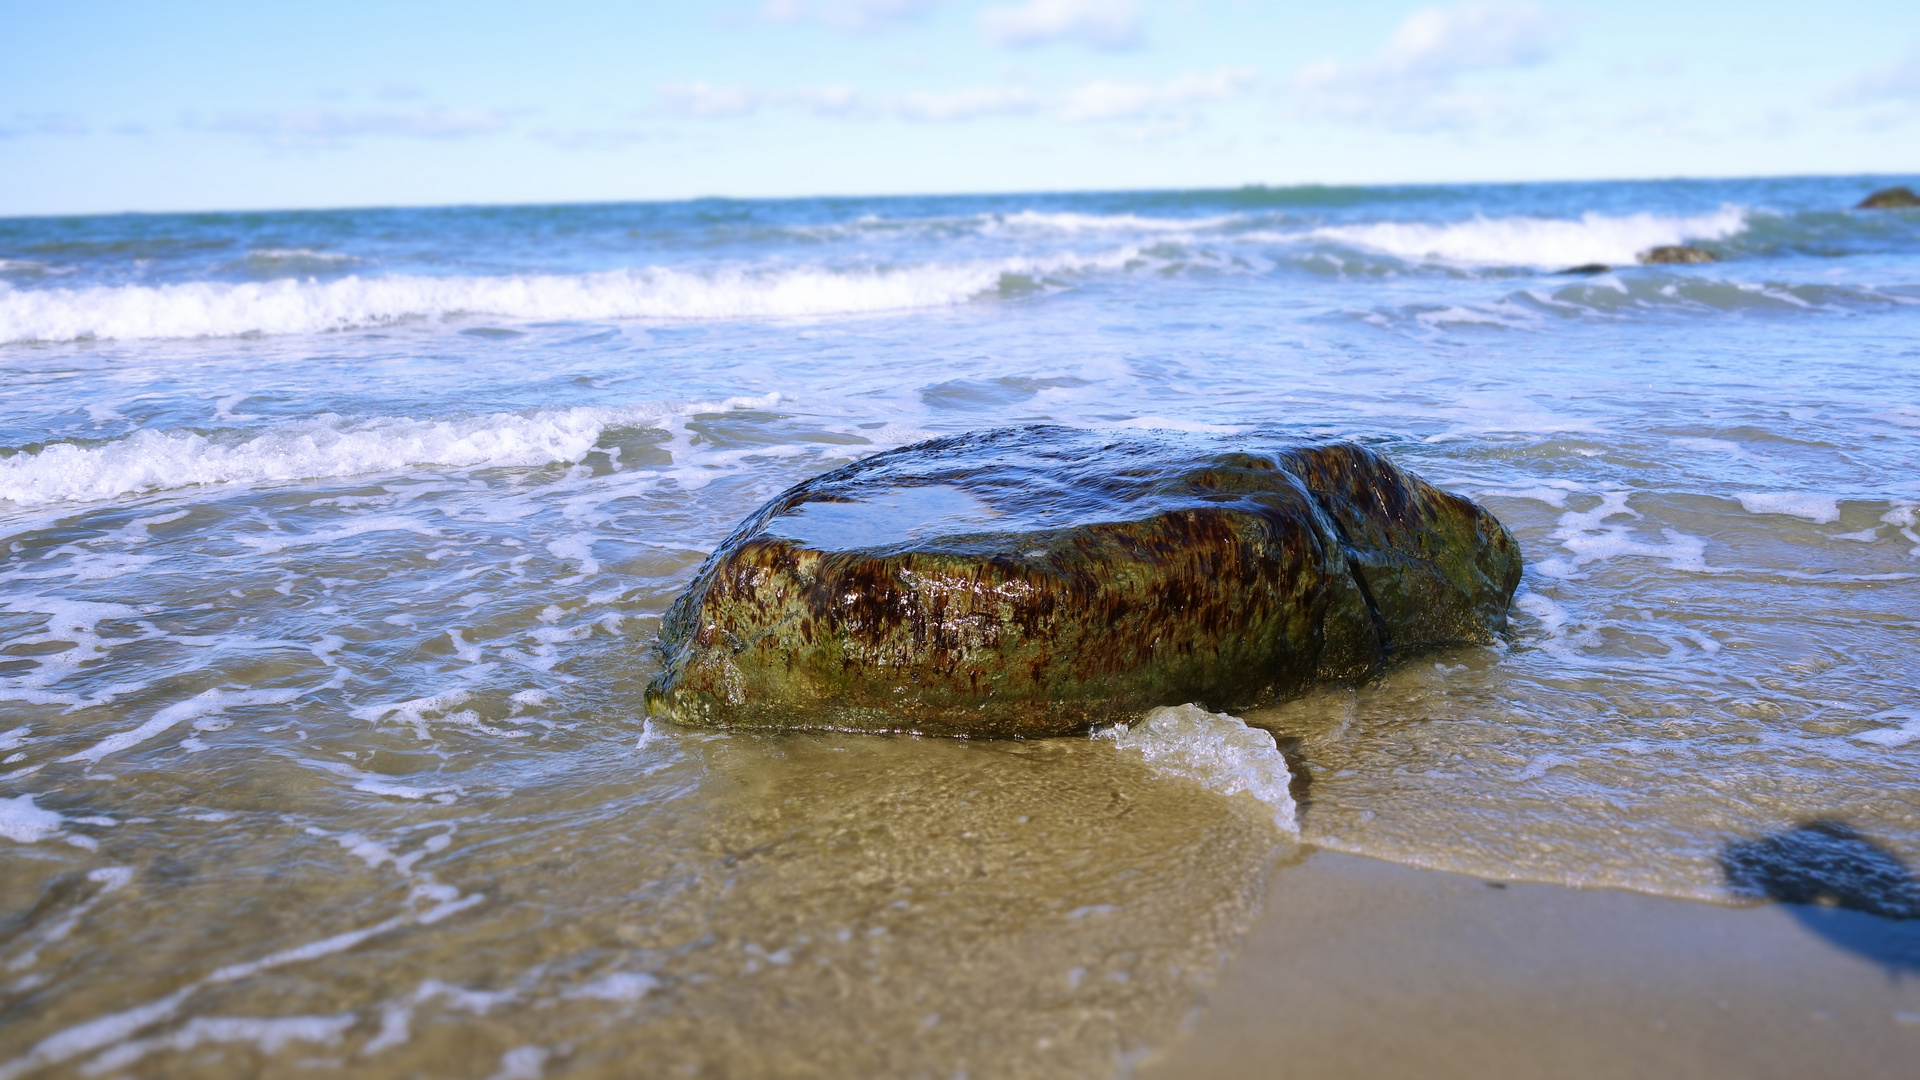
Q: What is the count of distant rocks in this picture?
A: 3